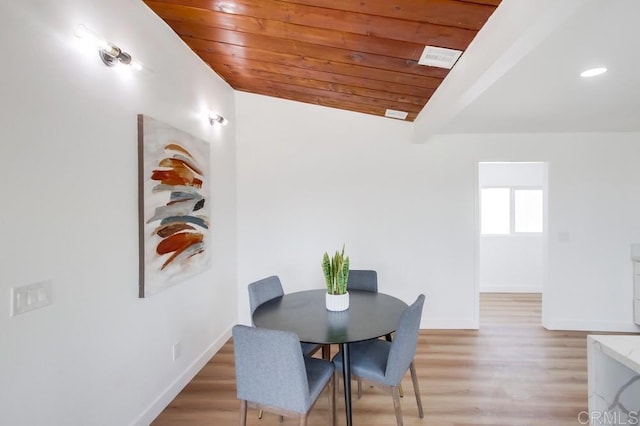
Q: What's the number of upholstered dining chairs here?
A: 4